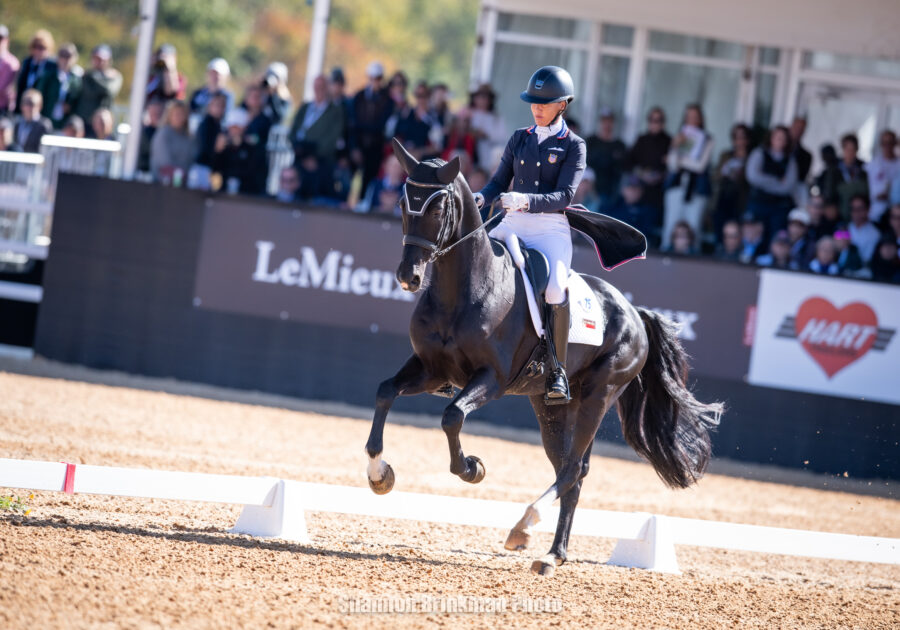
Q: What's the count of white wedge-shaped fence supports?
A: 2